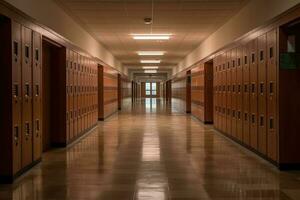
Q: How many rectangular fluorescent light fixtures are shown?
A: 5